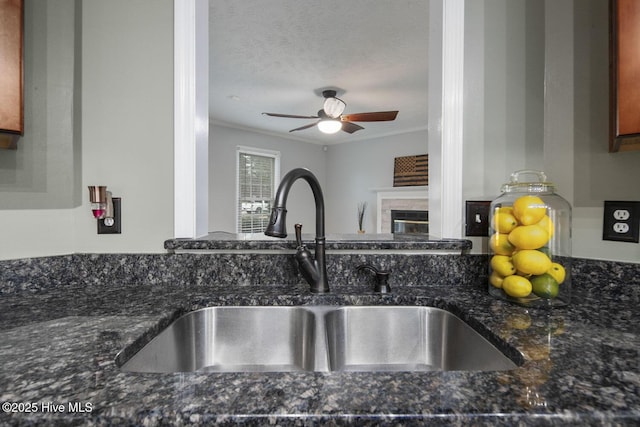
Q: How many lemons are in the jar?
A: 11